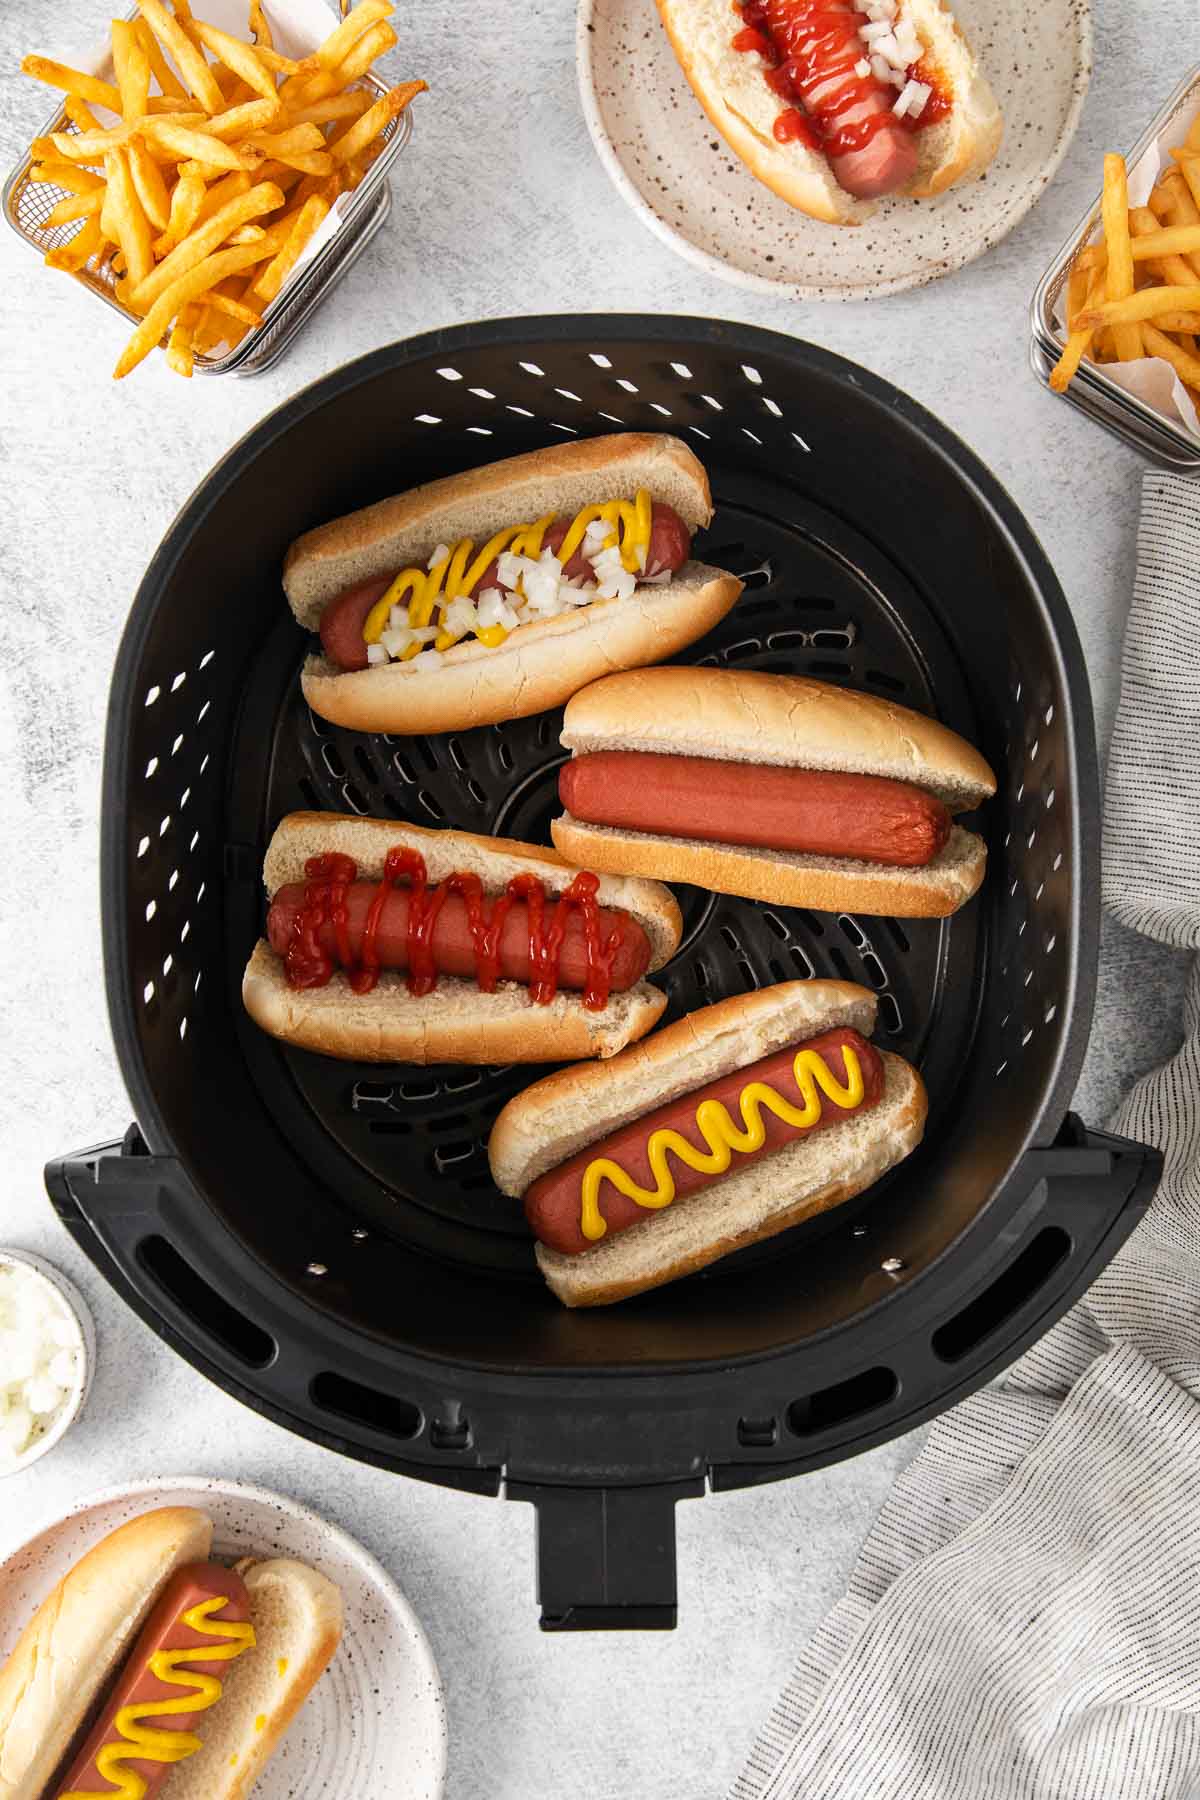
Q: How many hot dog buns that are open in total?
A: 6